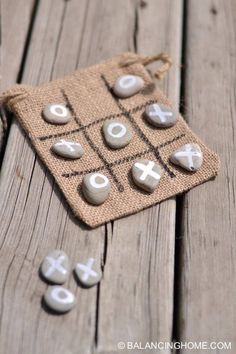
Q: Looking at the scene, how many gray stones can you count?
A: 11